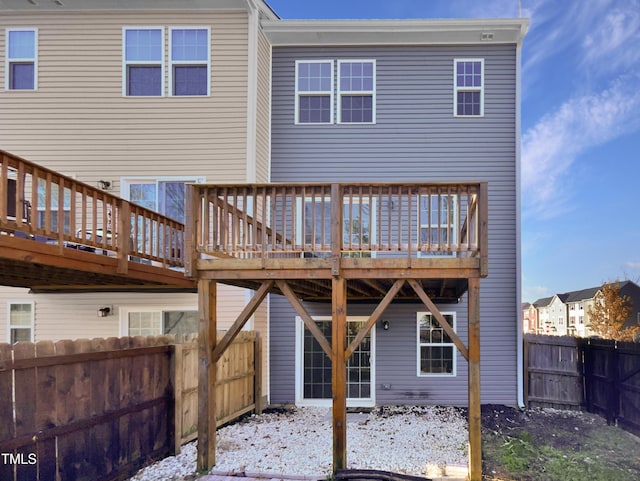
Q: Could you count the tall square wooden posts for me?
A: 3